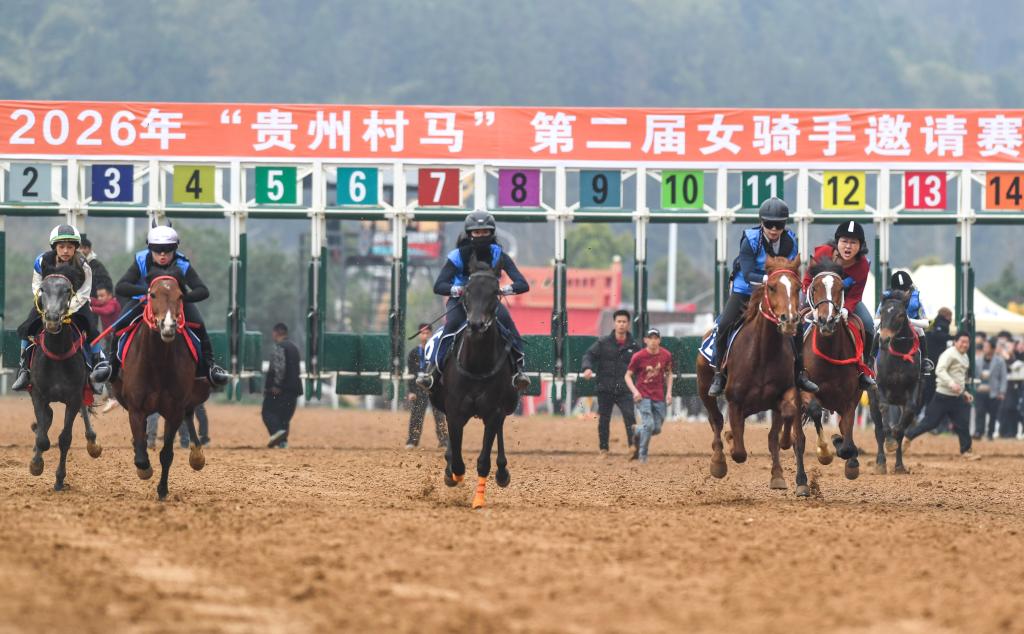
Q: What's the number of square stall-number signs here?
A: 13